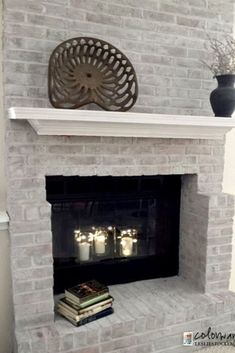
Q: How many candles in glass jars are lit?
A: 3